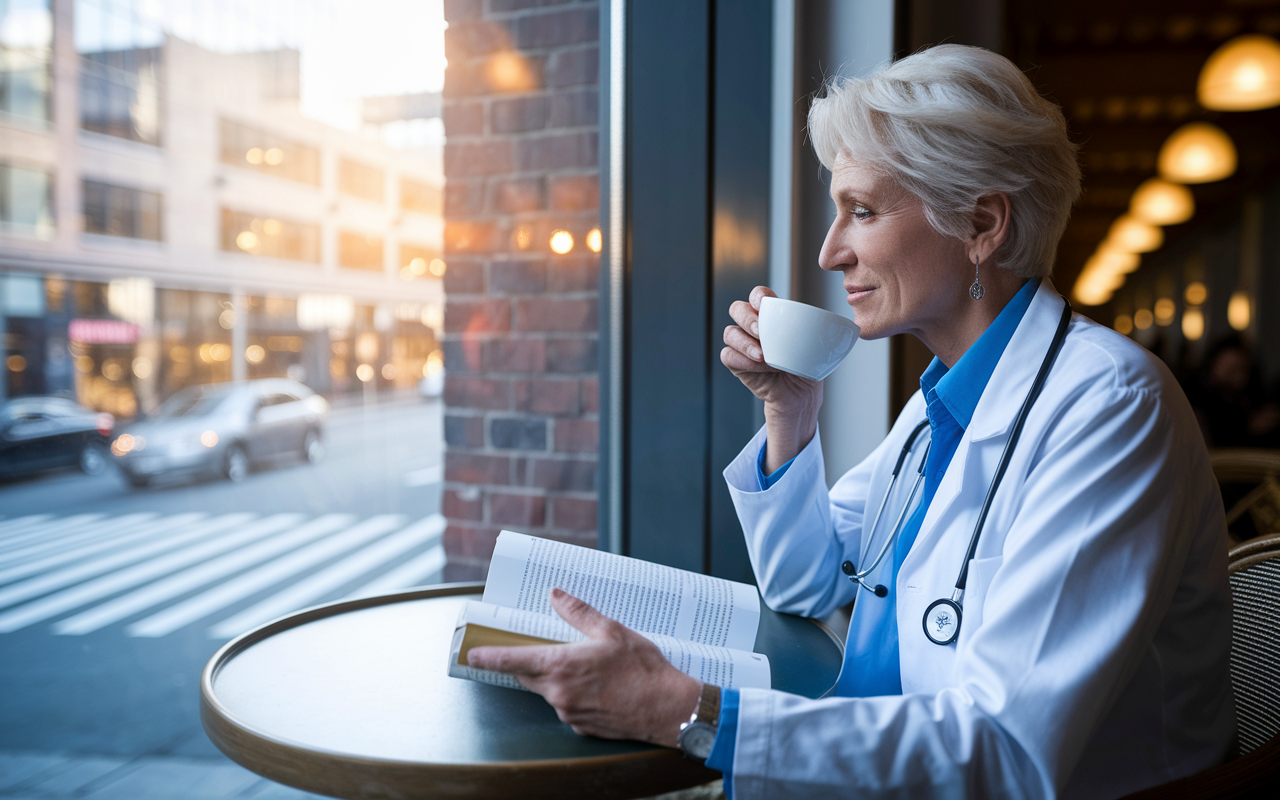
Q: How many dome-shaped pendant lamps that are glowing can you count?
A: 7